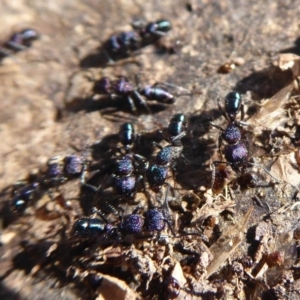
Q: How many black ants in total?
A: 8